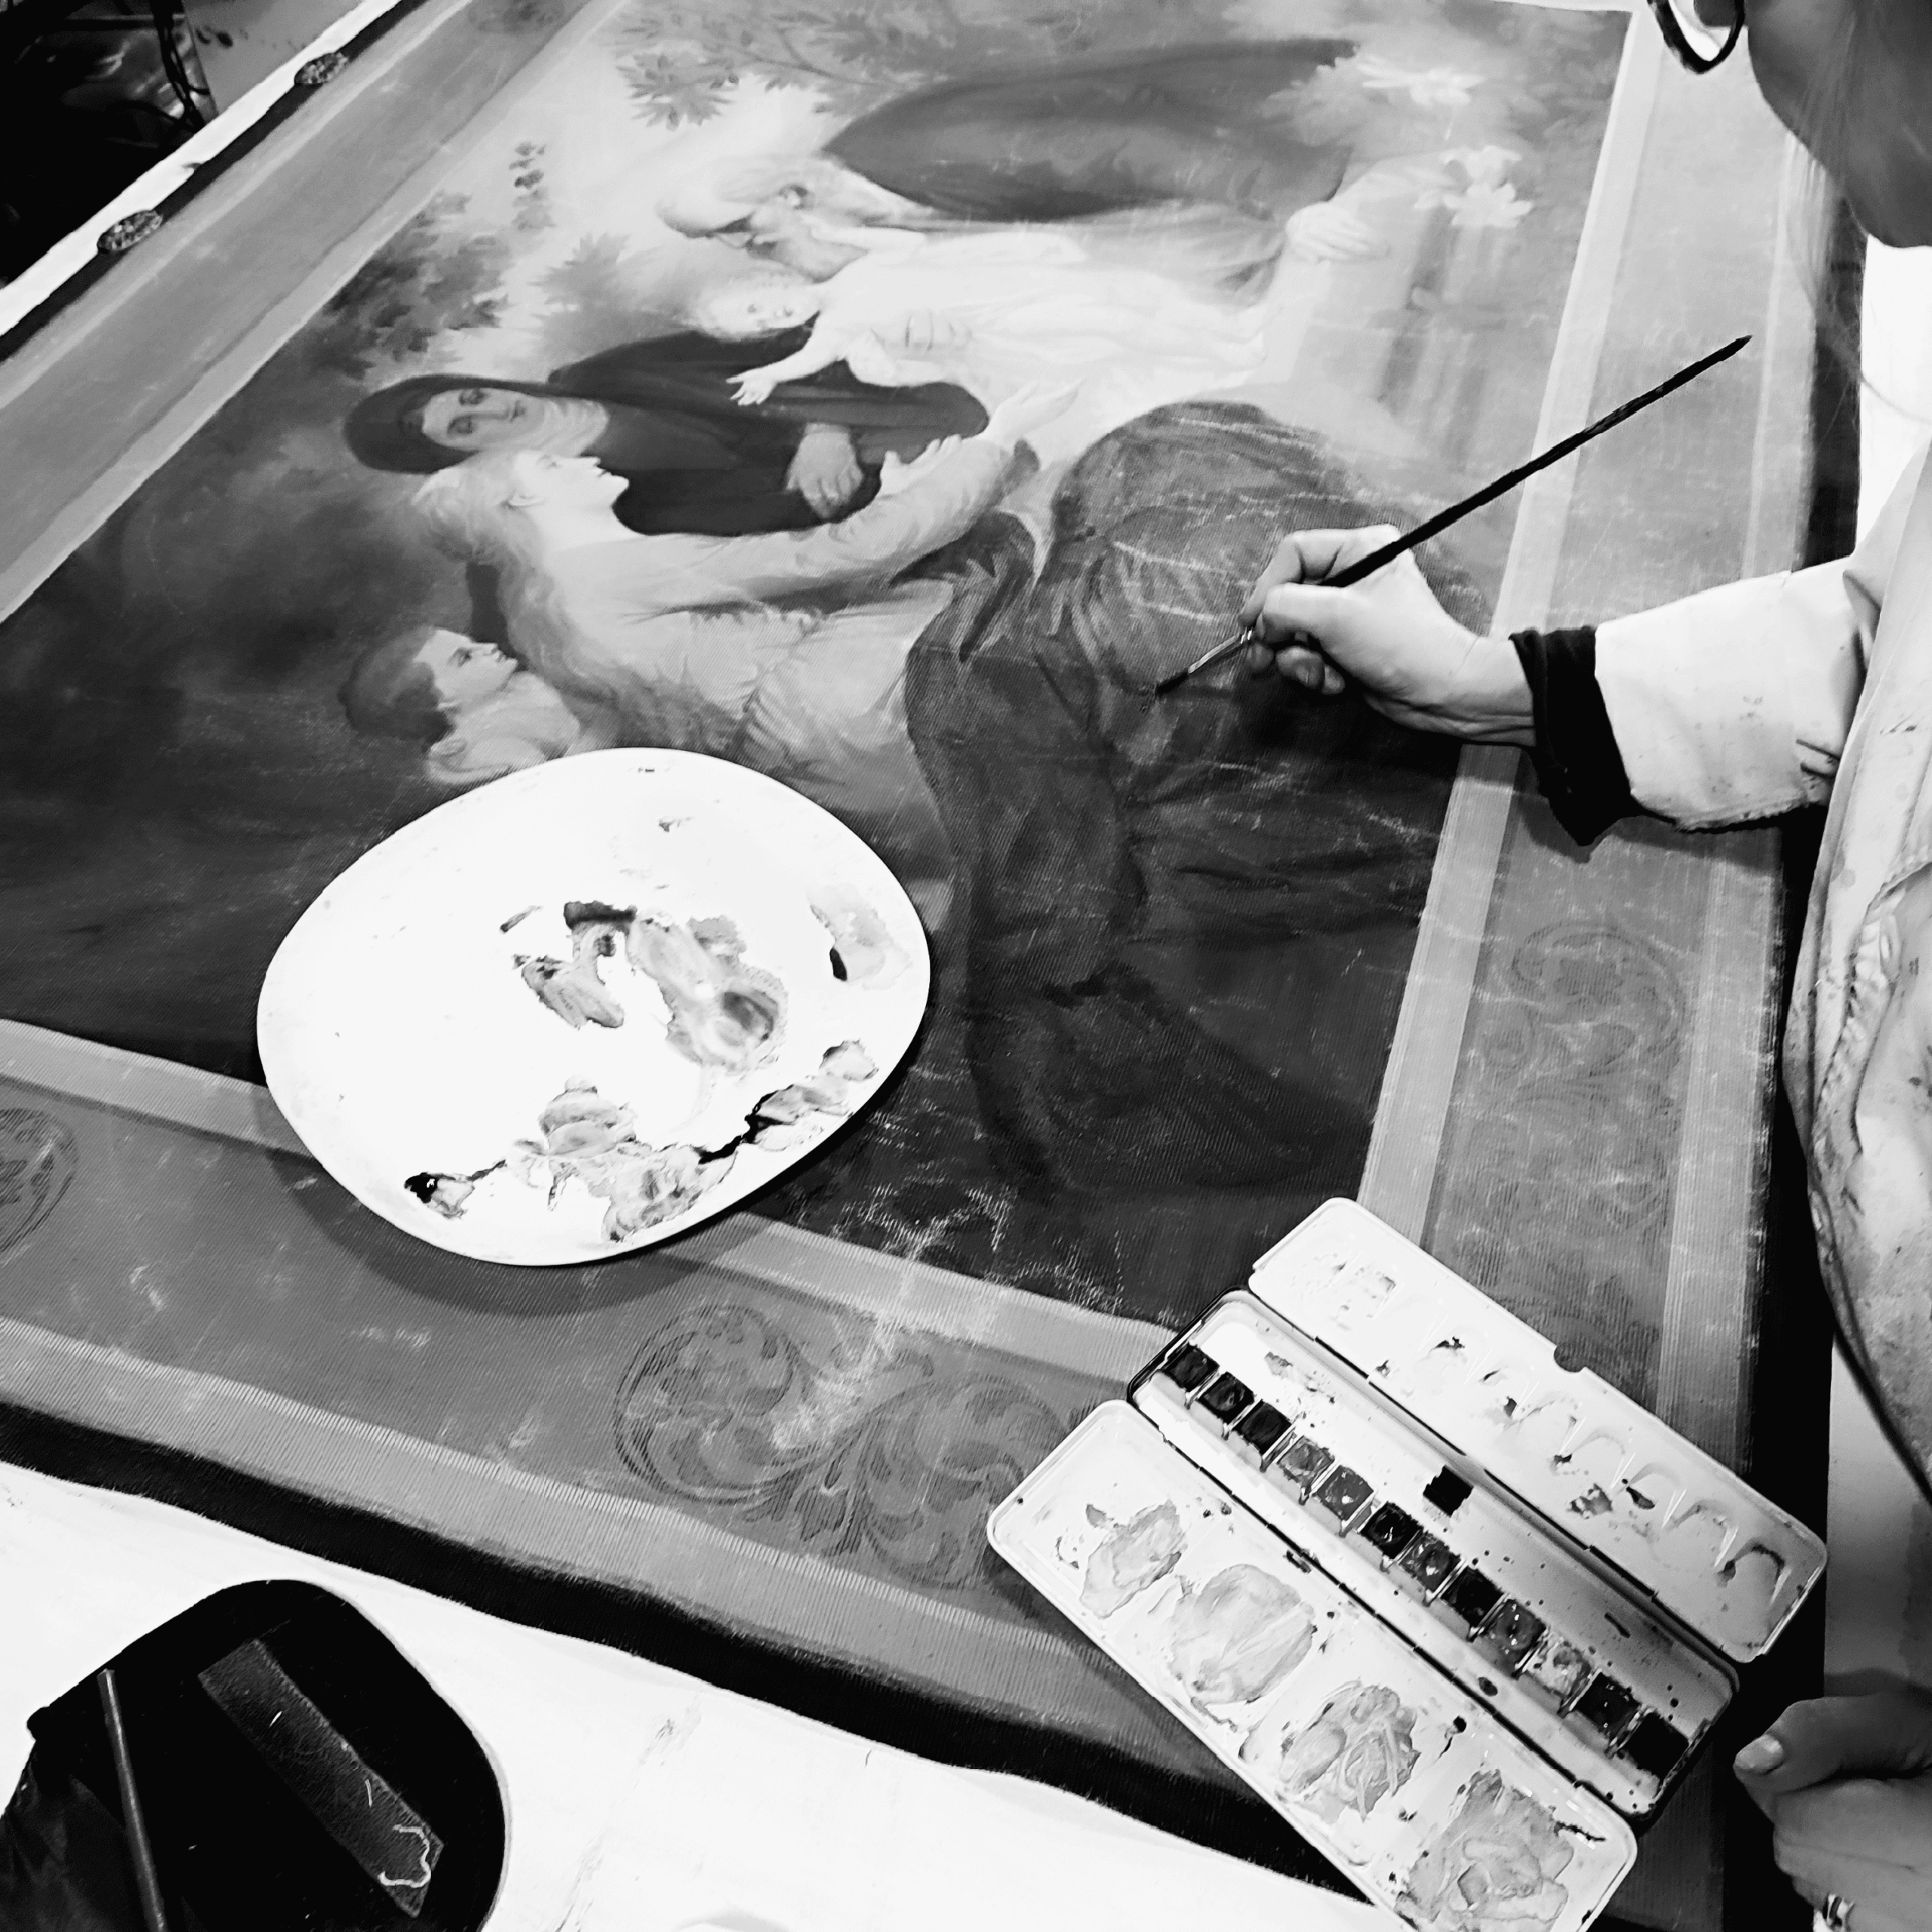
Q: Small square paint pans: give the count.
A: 12